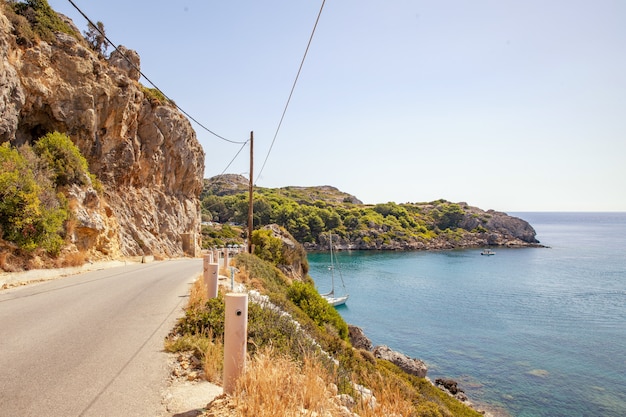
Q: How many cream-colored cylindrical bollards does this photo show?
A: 5